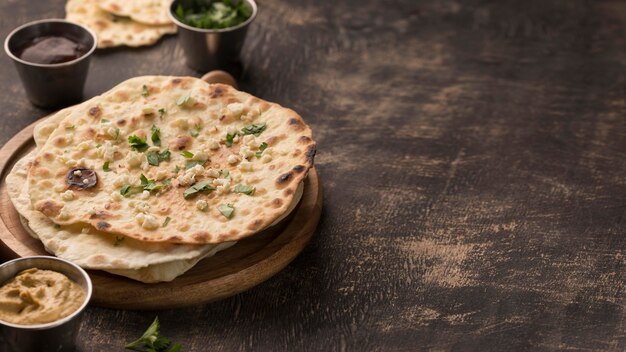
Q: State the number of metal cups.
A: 3